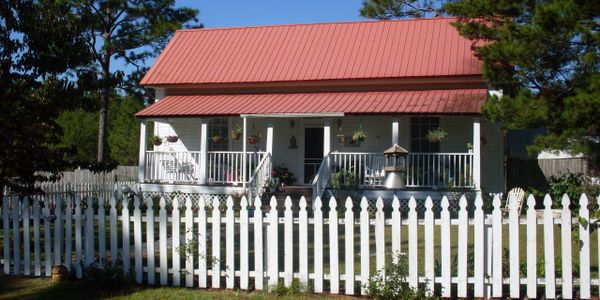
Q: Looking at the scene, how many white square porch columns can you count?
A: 6